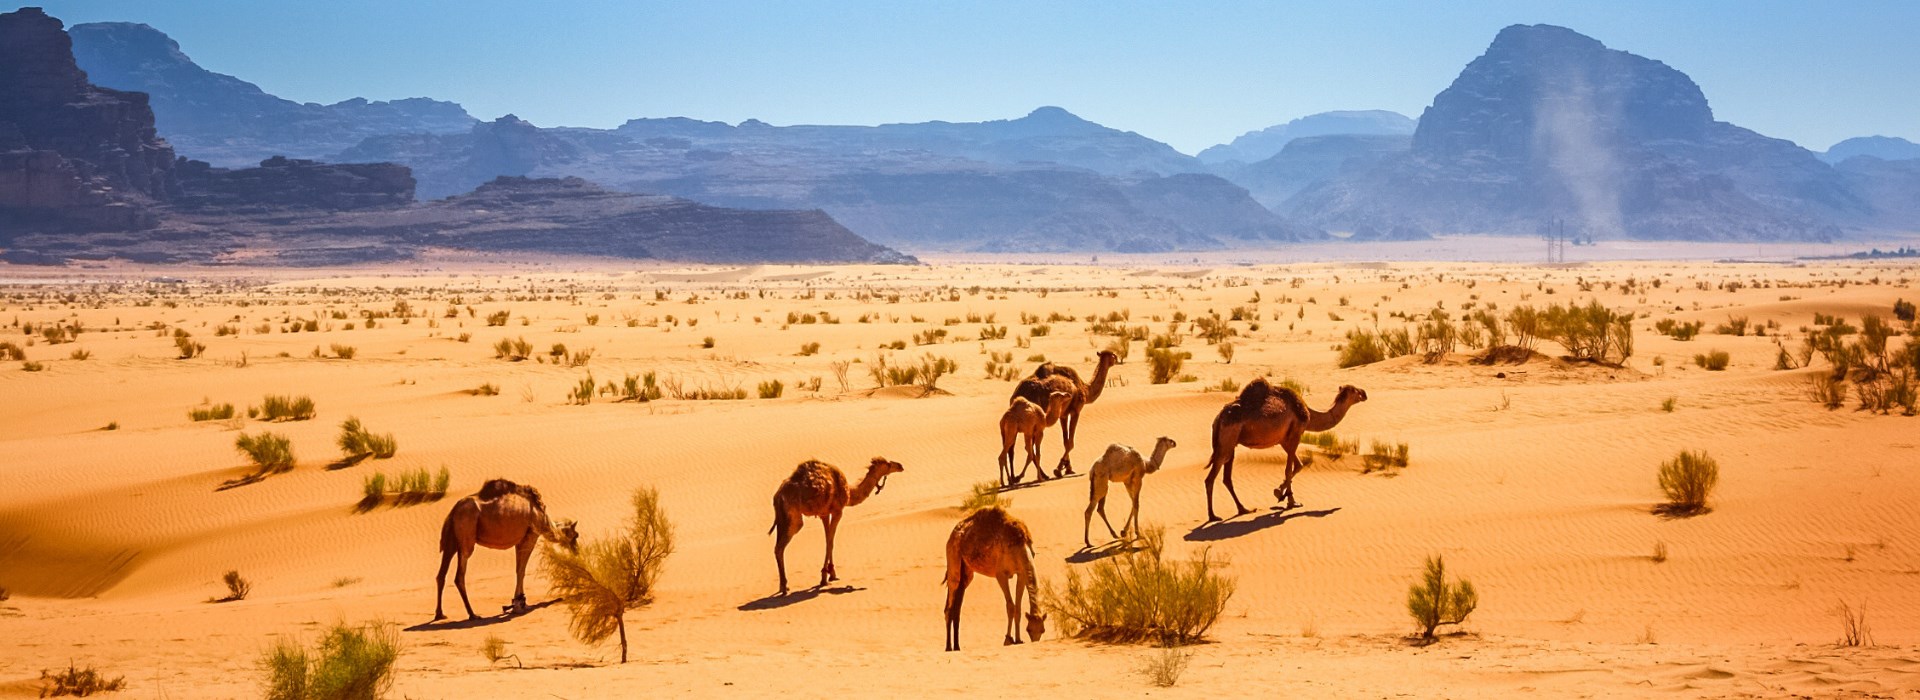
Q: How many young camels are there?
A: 2